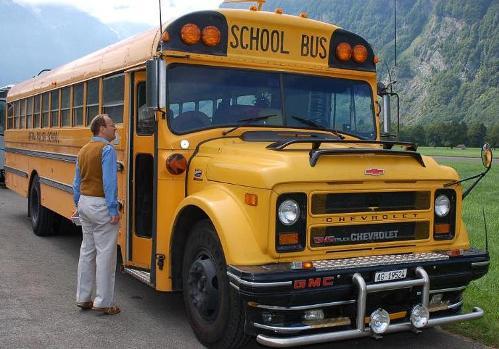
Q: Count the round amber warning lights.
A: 4